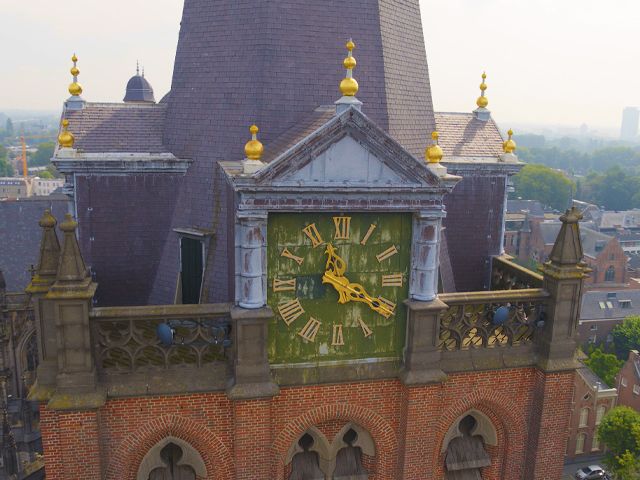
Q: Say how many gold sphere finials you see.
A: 7